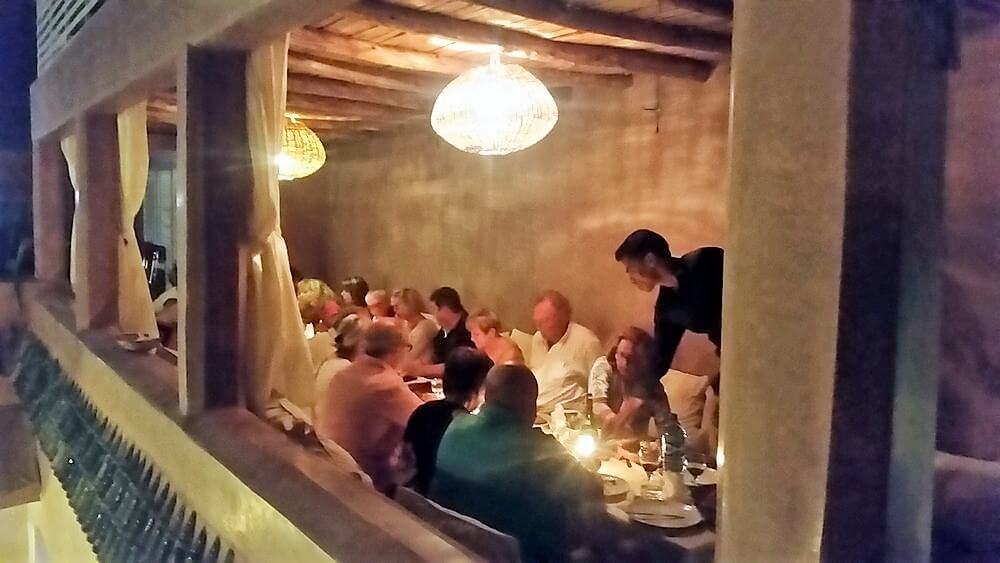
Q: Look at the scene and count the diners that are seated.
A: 12